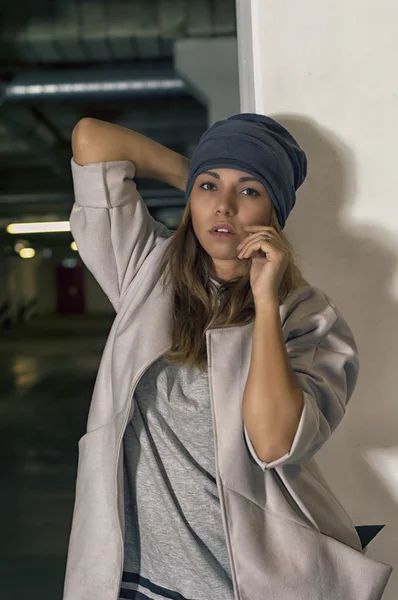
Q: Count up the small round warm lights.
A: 2